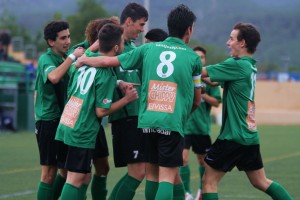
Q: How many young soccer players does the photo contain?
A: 8